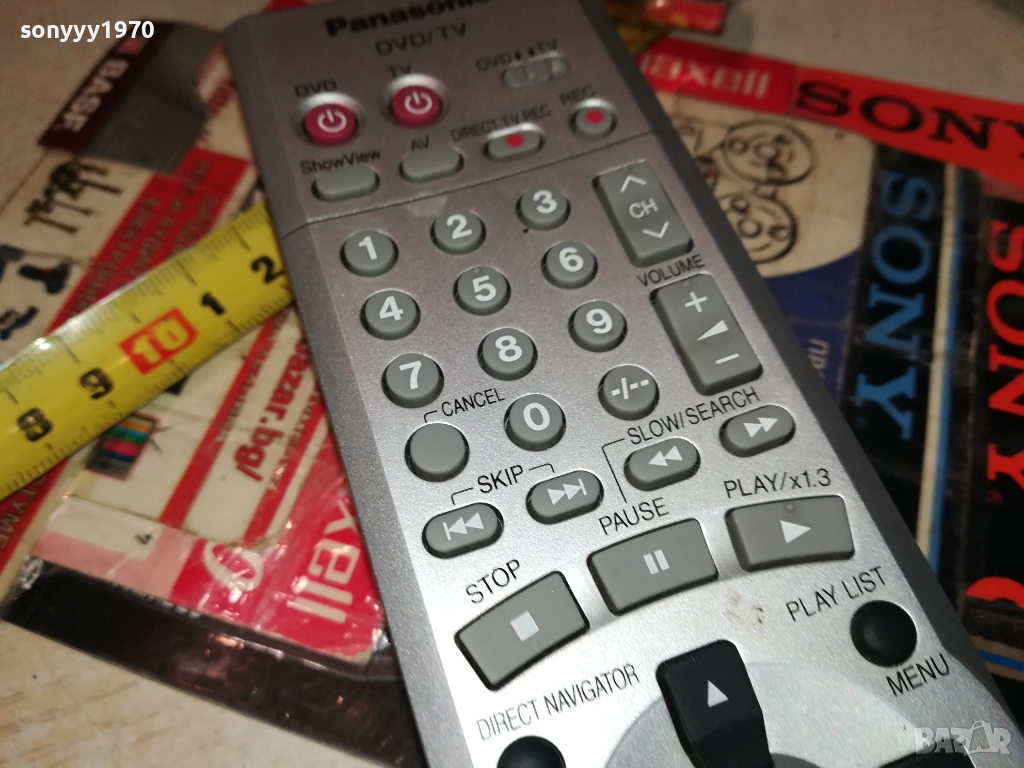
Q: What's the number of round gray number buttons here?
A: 10